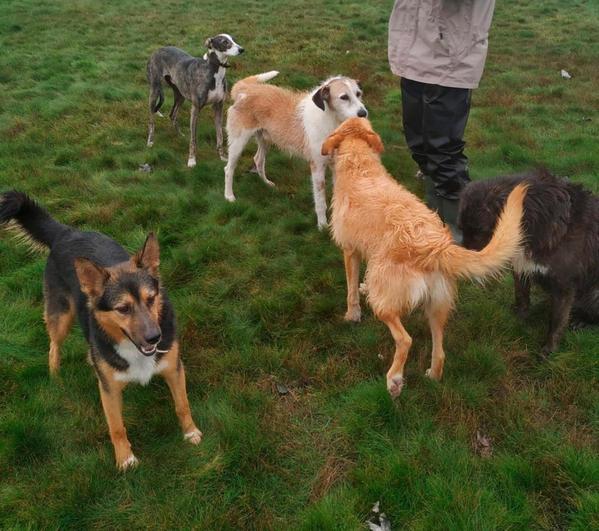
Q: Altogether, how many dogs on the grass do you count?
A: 5